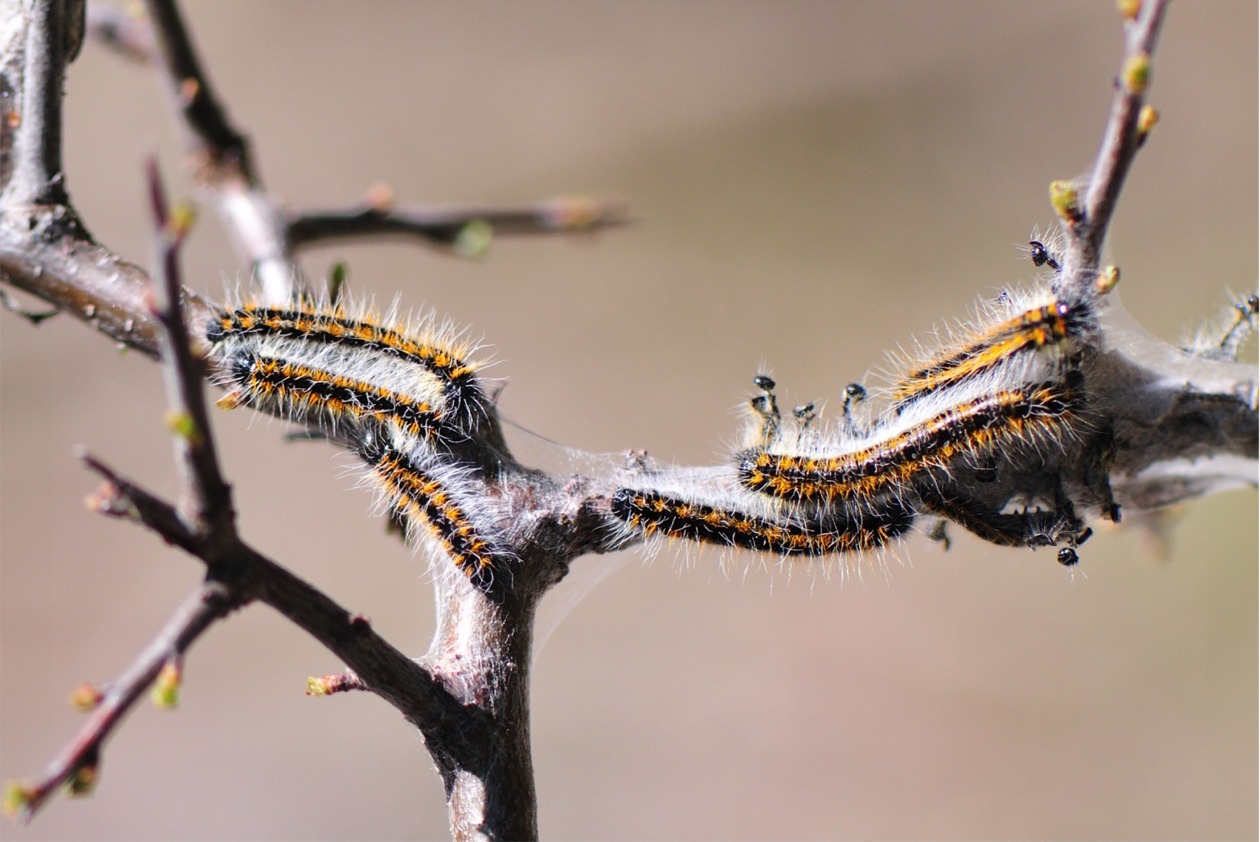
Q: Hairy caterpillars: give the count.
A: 6